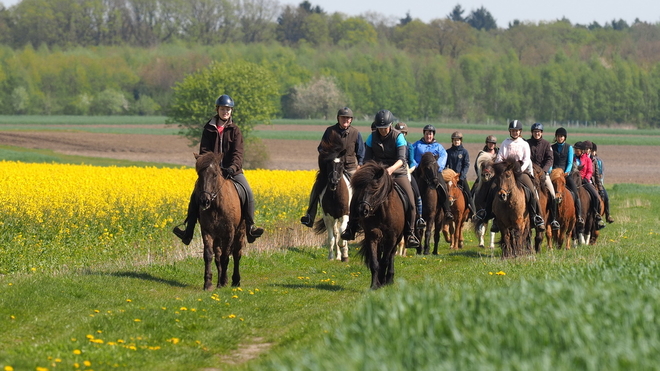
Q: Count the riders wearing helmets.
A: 14